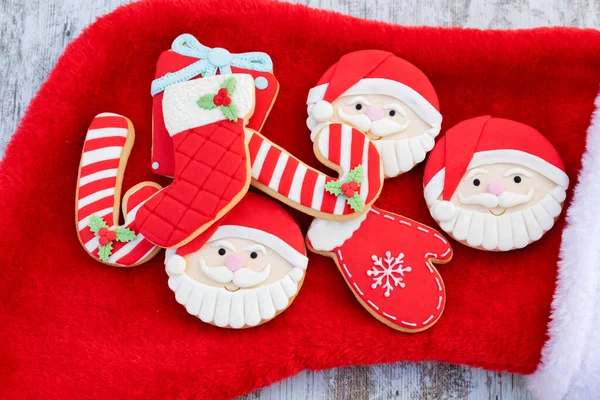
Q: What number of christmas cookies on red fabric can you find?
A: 8